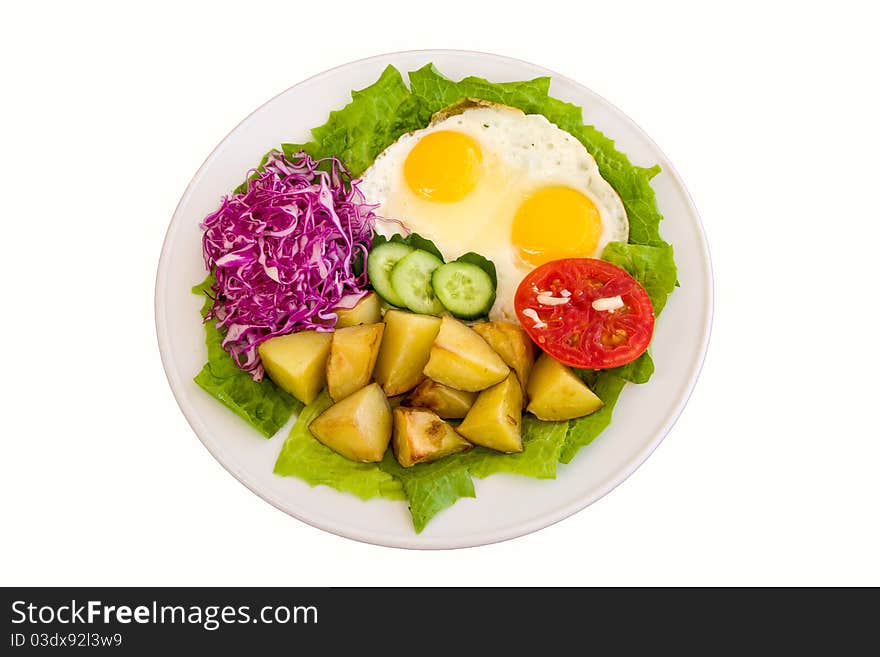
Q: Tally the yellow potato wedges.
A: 11